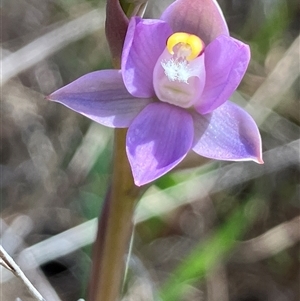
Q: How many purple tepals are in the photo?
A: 6